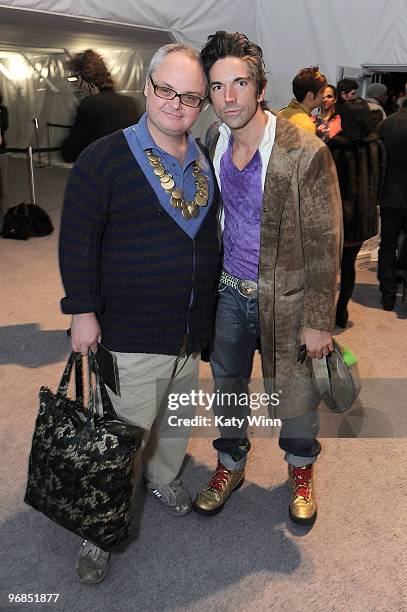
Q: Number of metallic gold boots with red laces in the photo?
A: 2